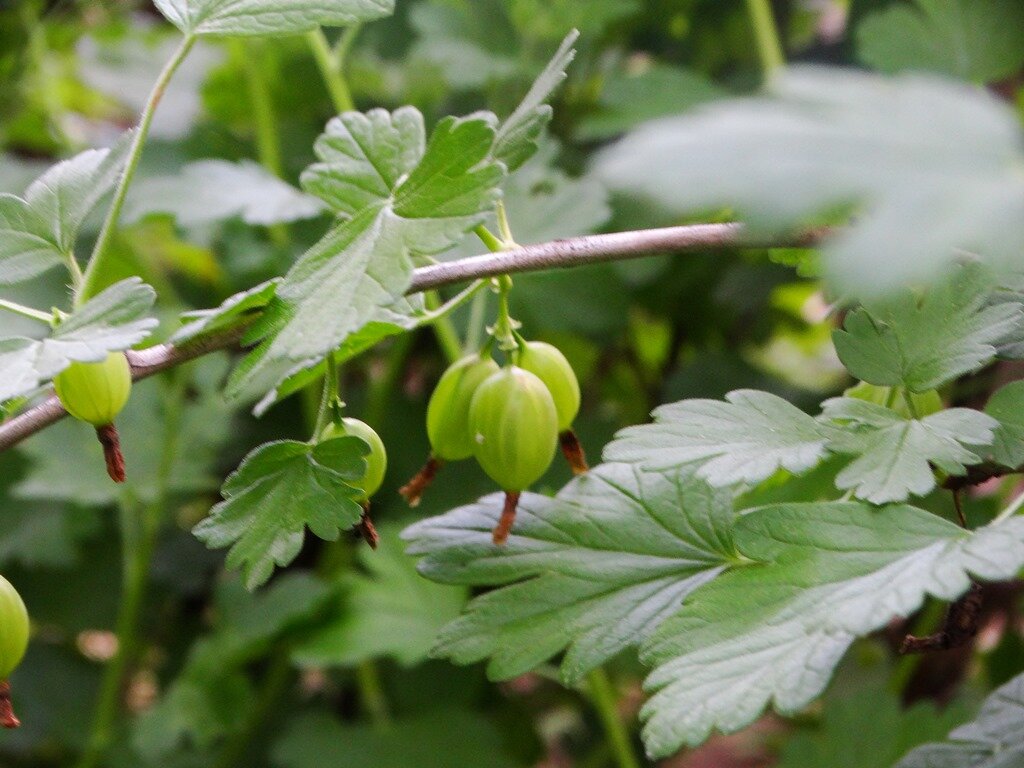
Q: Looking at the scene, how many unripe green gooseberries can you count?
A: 6